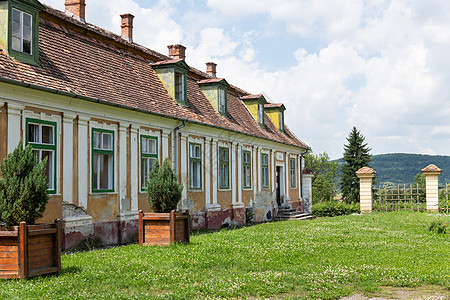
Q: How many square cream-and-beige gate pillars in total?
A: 2